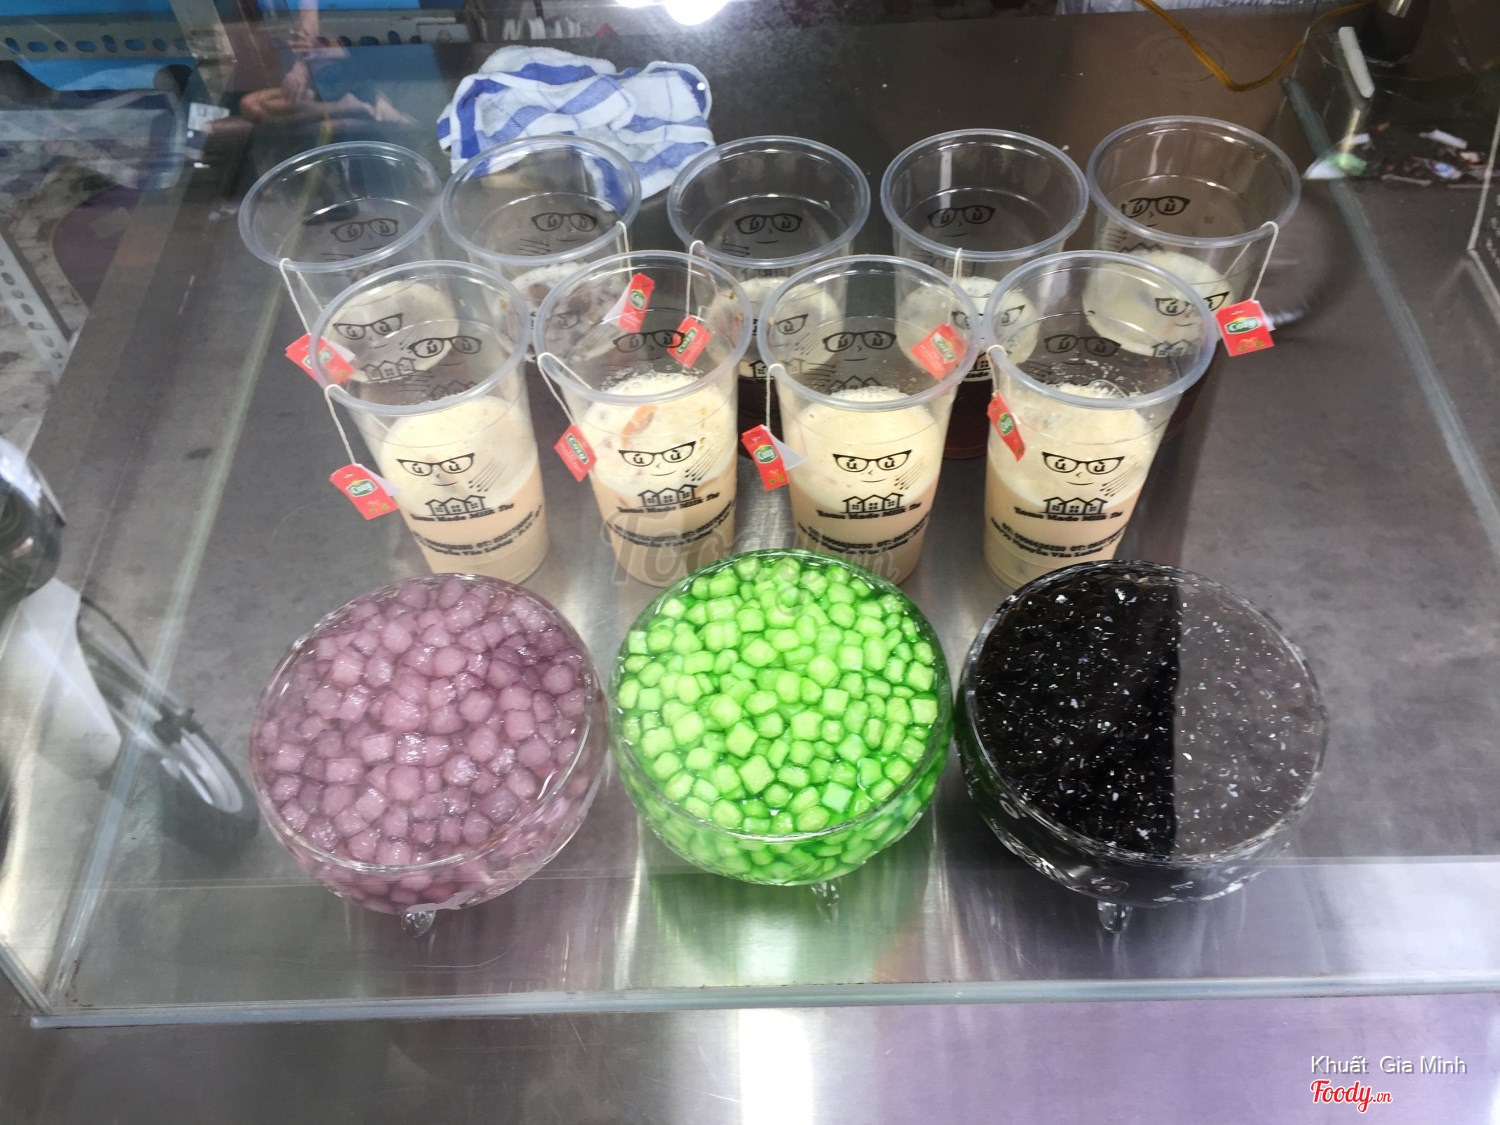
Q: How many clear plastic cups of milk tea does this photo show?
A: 9